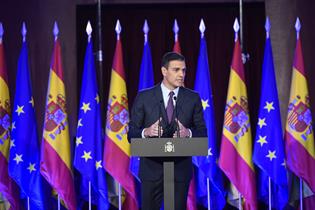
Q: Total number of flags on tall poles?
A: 11